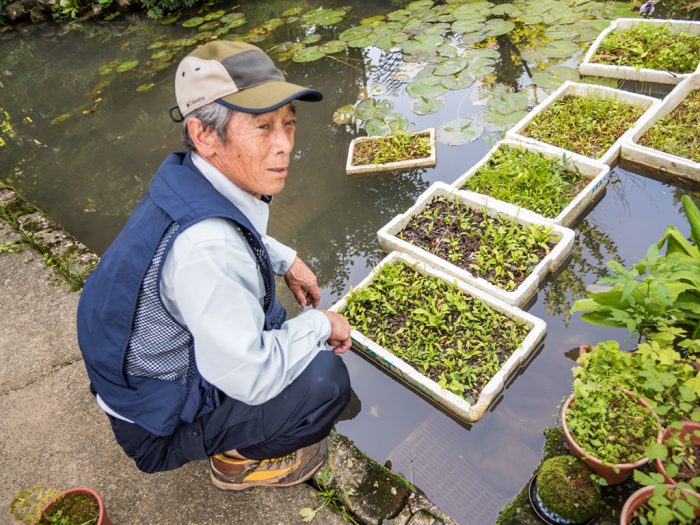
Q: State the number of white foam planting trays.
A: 7